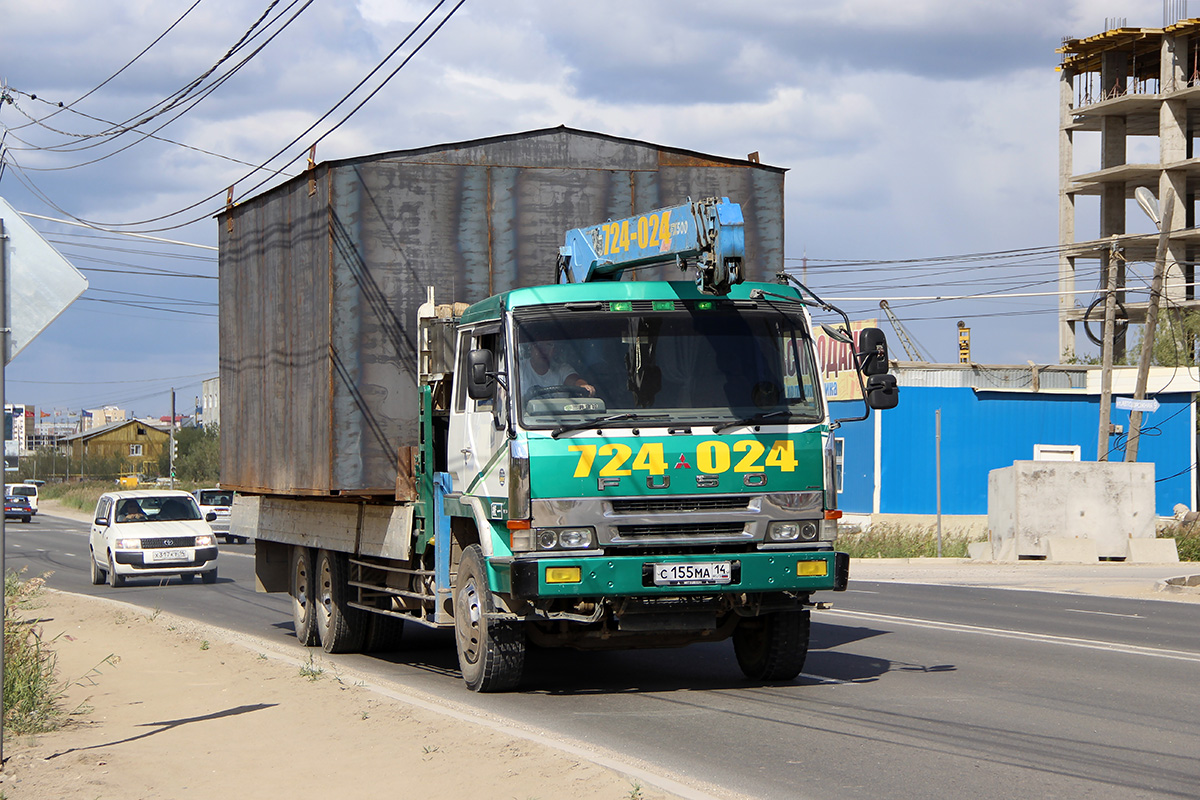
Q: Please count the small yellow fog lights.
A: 2